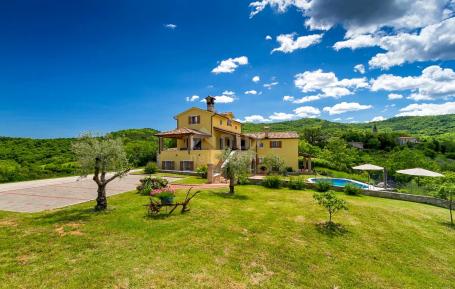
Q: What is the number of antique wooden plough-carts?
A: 1